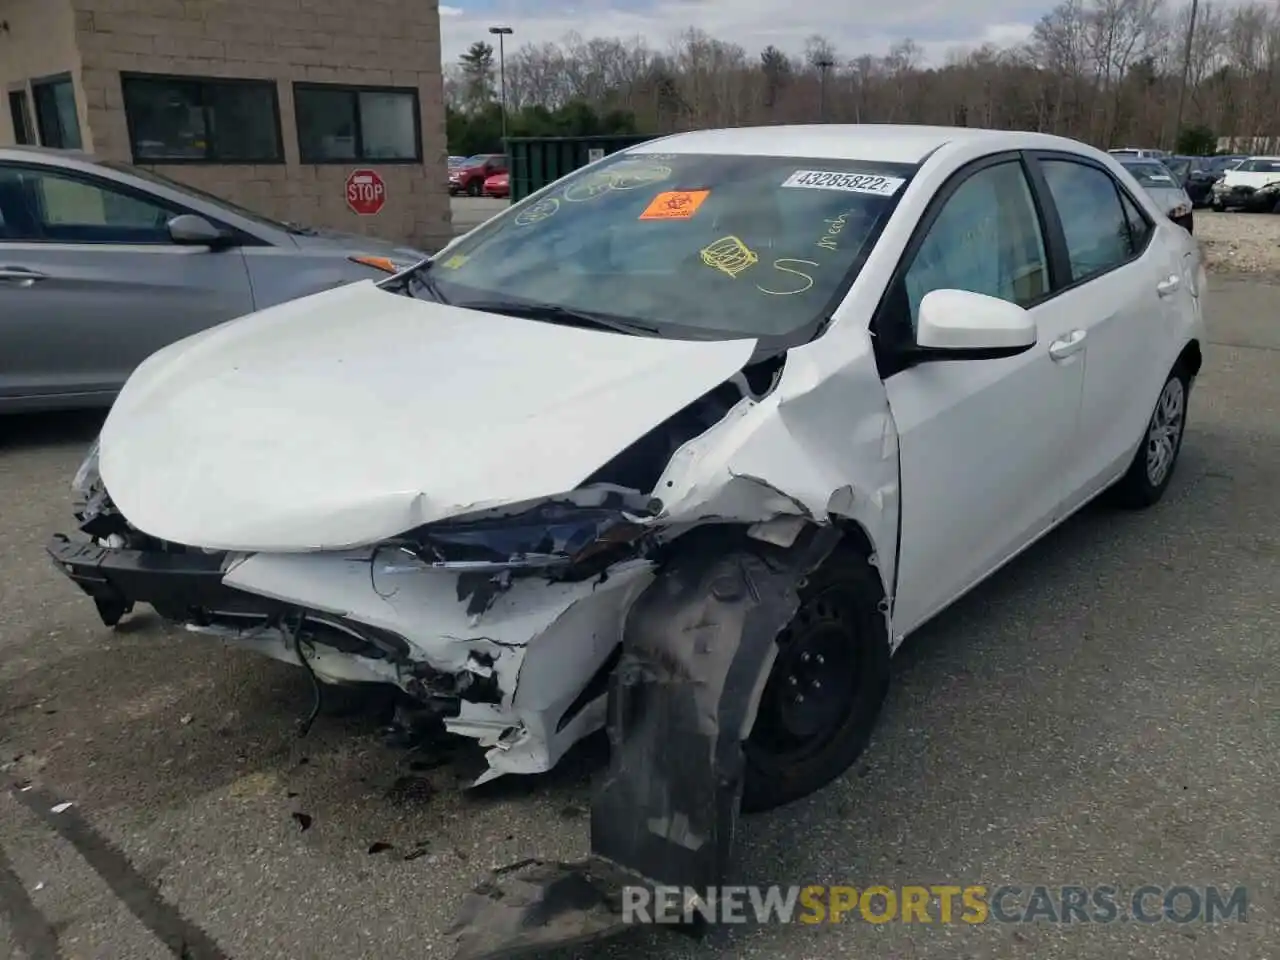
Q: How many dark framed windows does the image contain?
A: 4